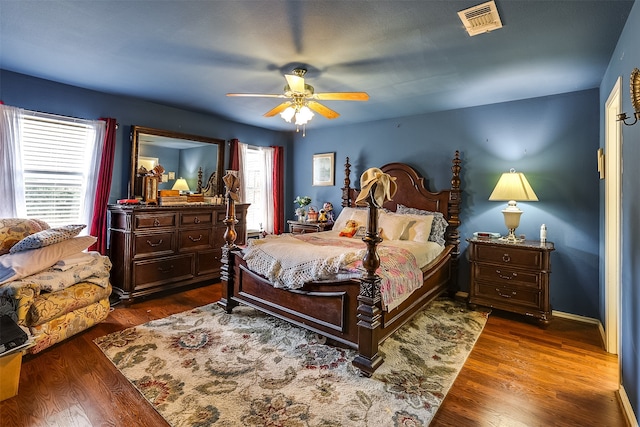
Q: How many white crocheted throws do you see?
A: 1